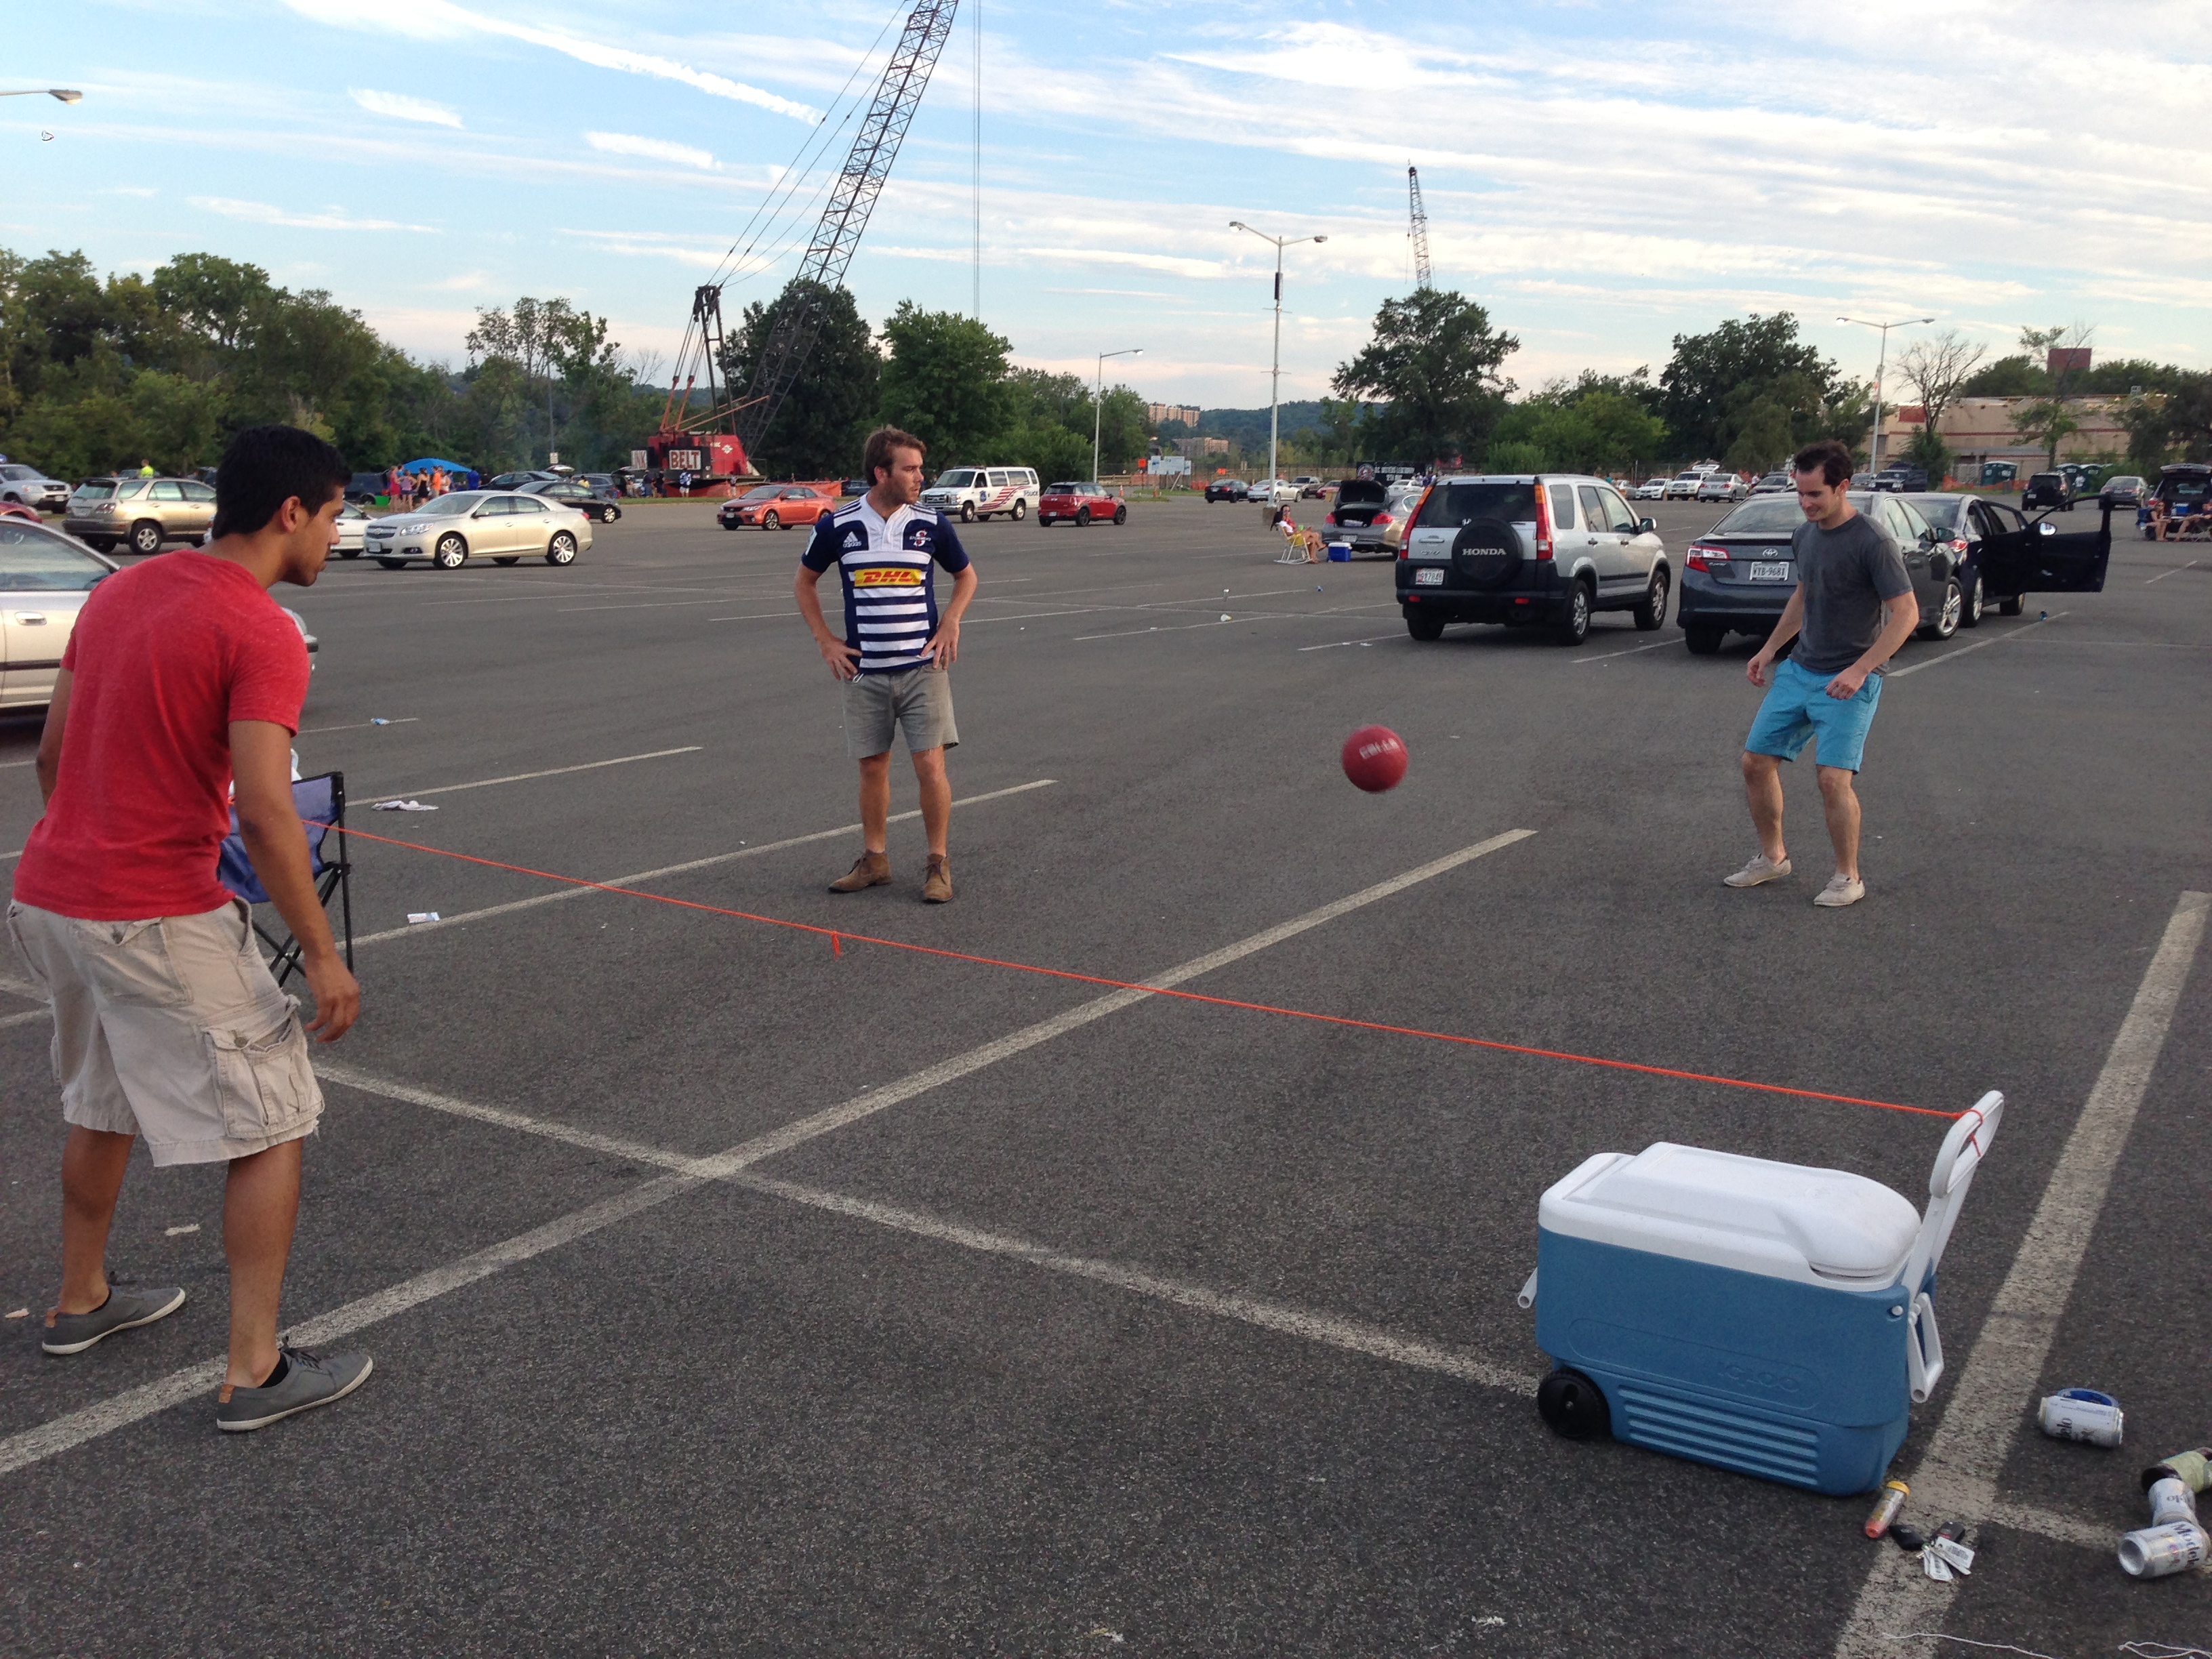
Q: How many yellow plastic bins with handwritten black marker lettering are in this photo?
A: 0